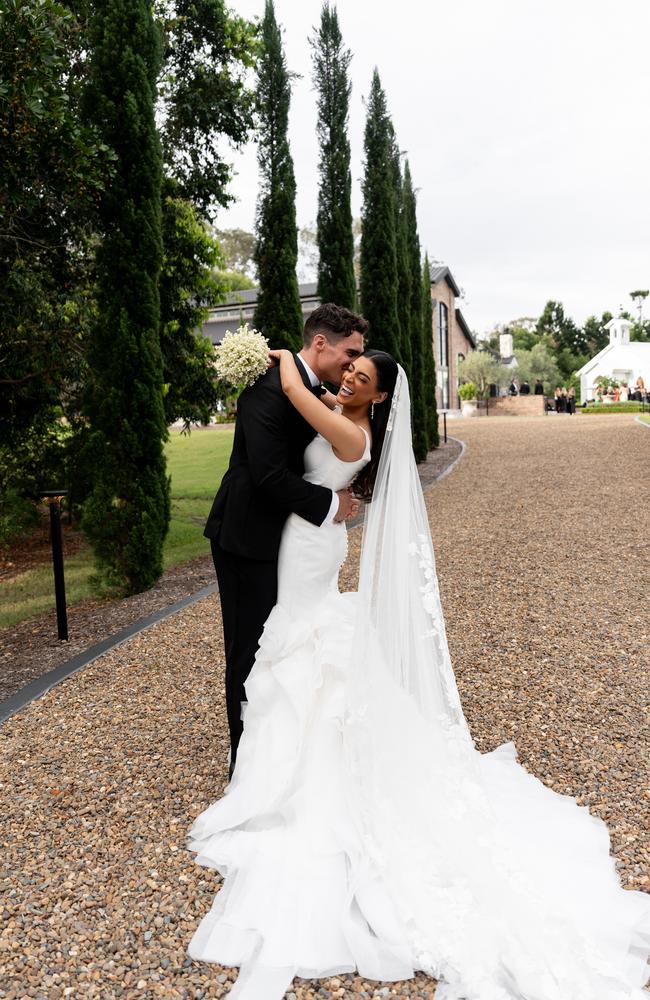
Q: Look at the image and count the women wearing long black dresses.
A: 3